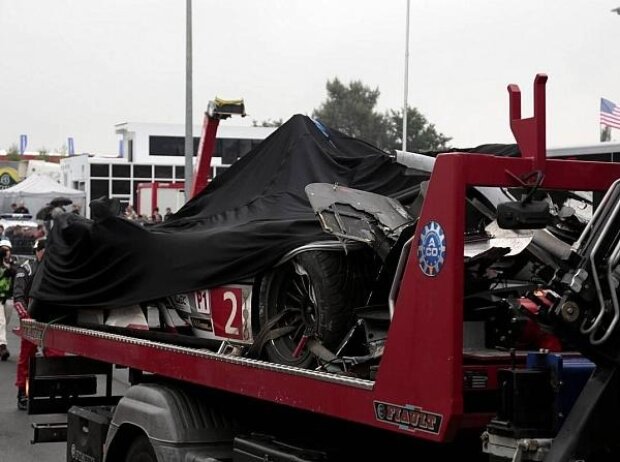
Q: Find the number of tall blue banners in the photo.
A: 3